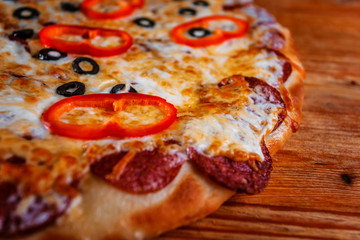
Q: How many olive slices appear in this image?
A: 11